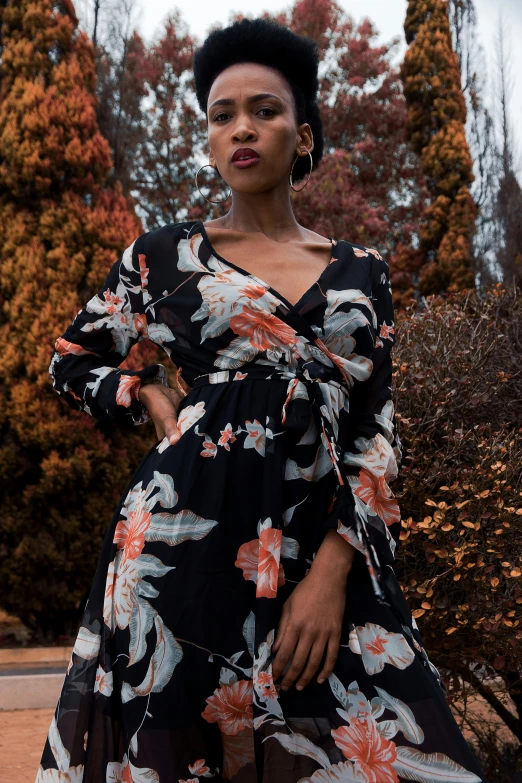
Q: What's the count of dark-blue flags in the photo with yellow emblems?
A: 0